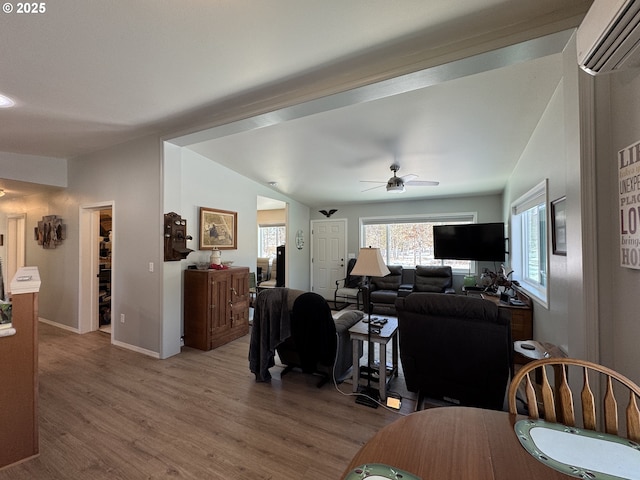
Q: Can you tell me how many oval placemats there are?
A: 2